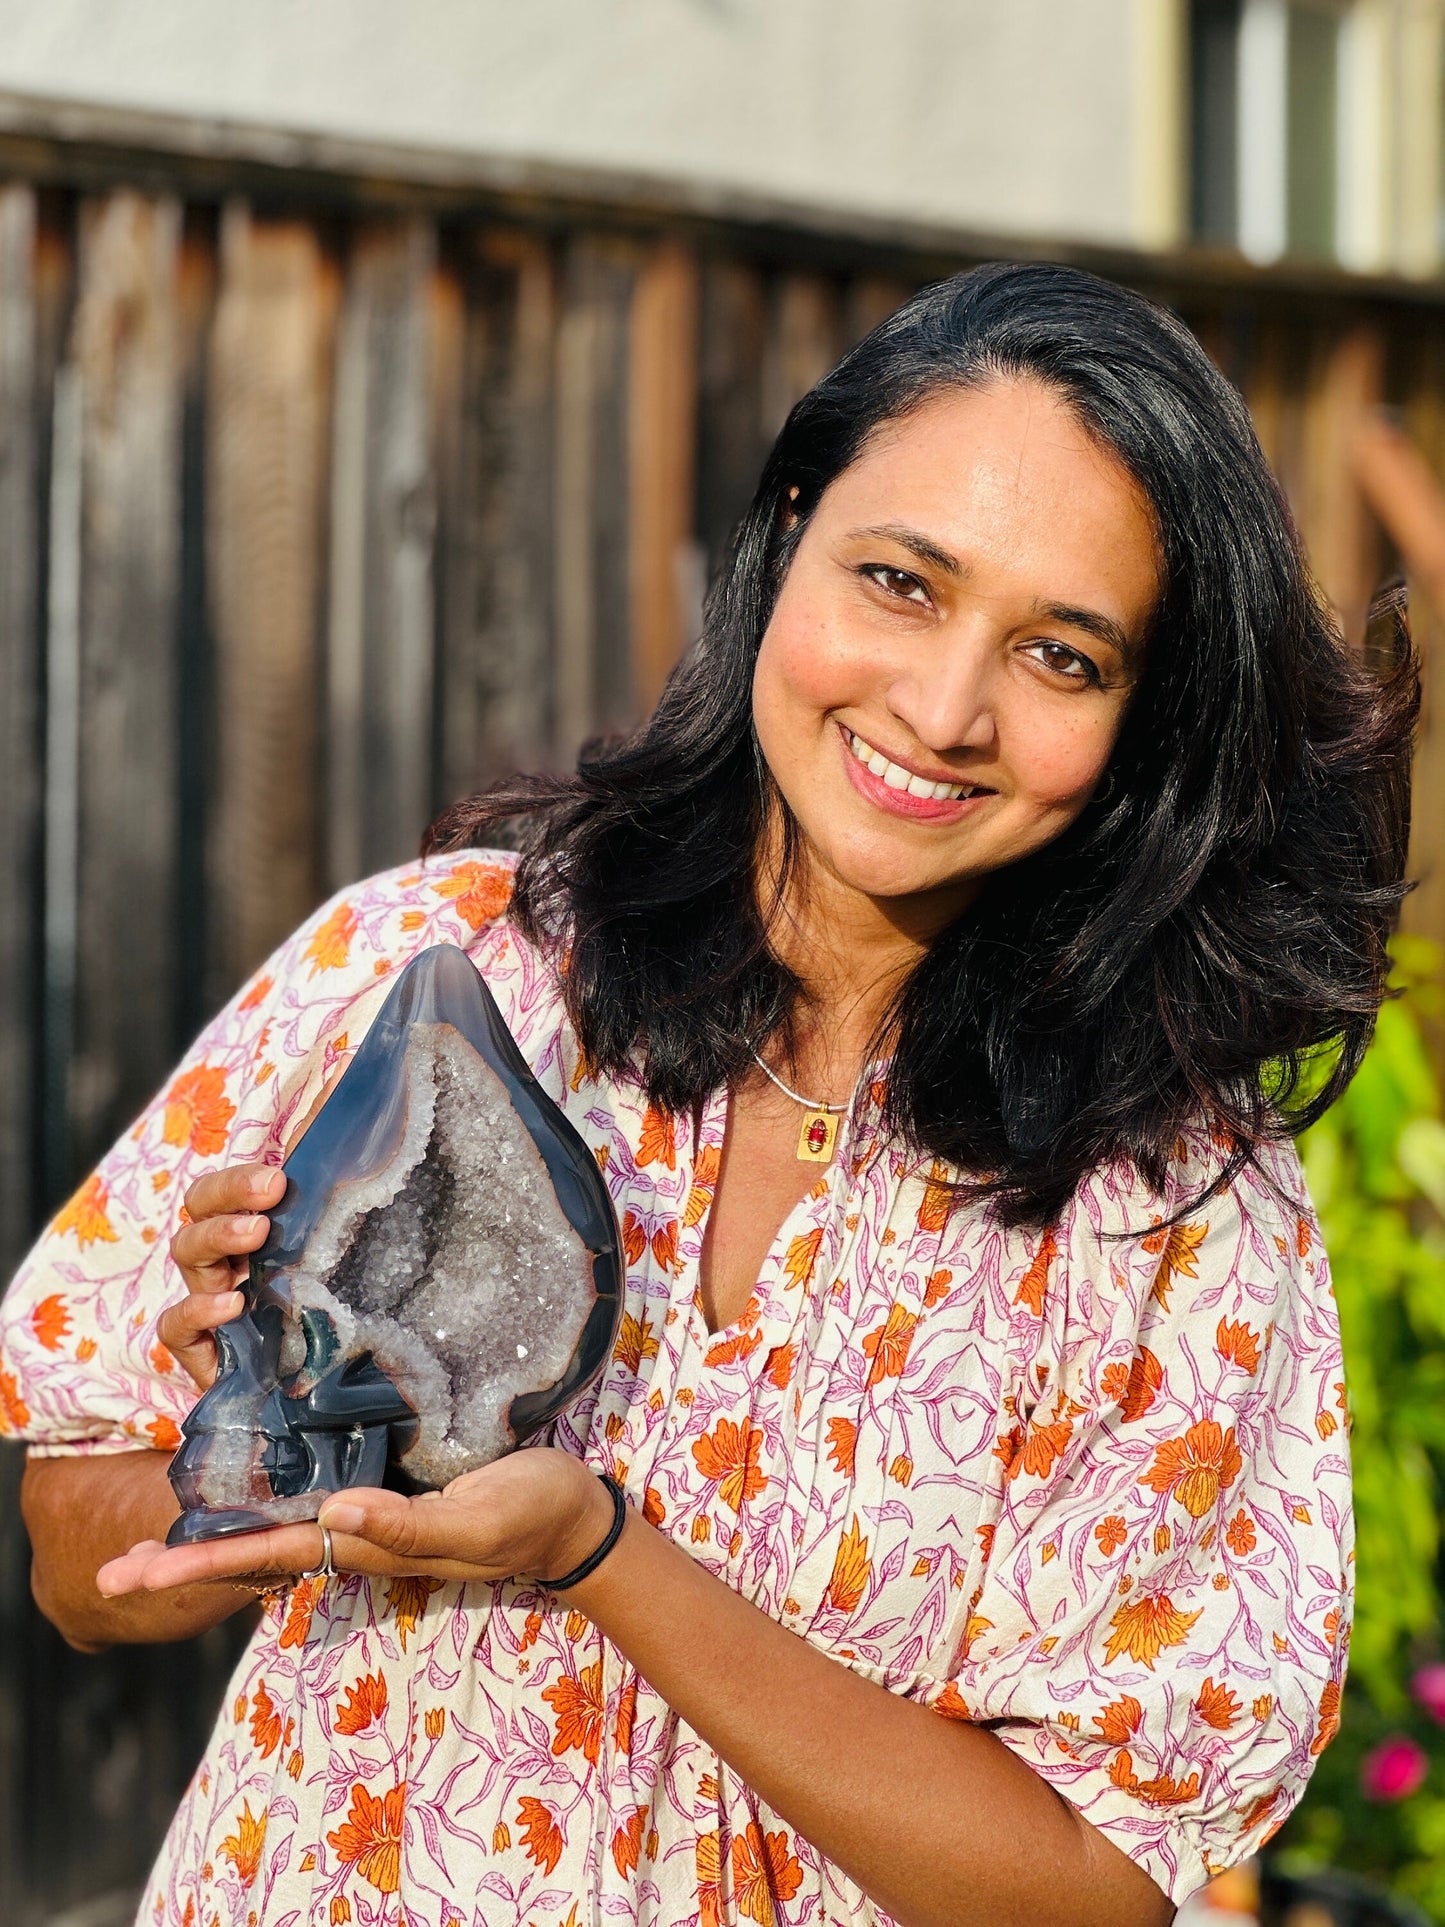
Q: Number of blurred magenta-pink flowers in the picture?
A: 2